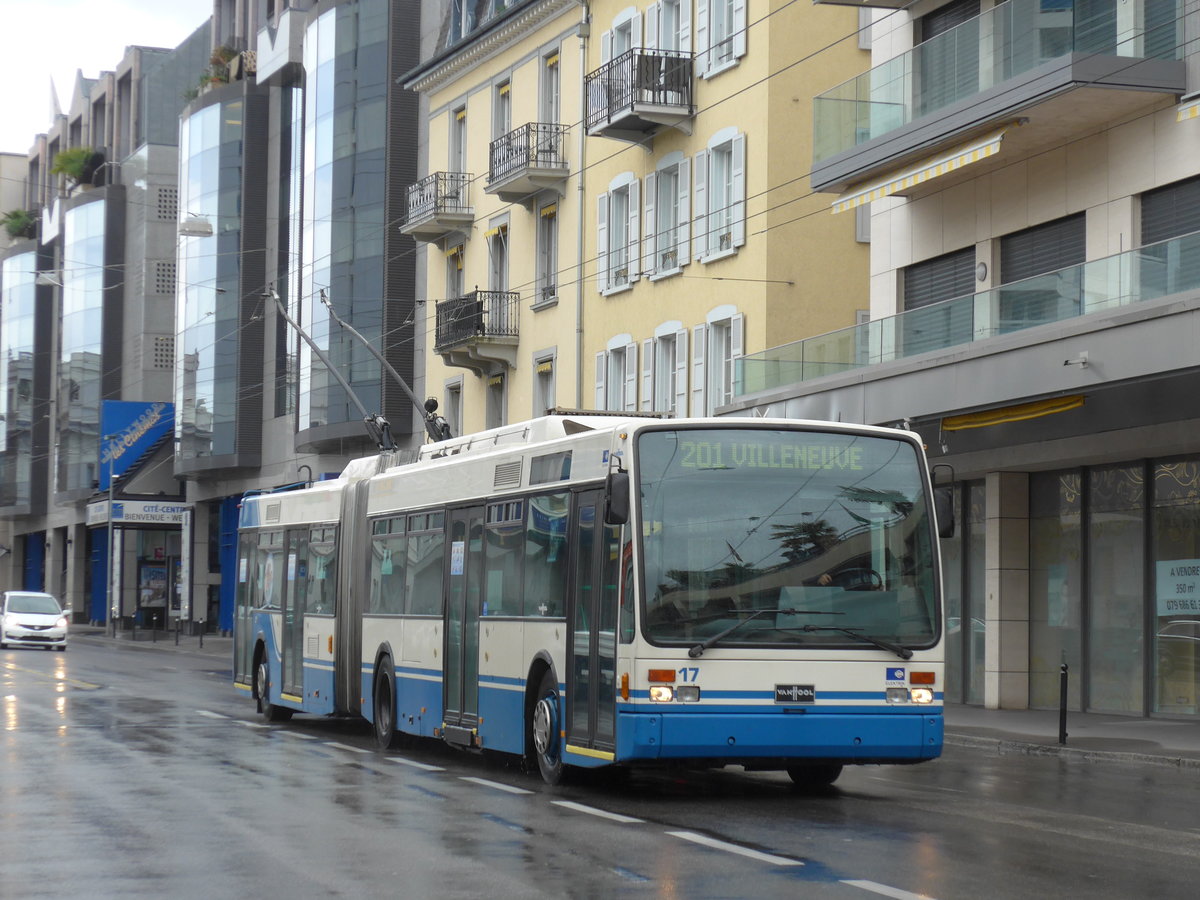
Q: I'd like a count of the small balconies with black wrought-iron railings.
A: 4